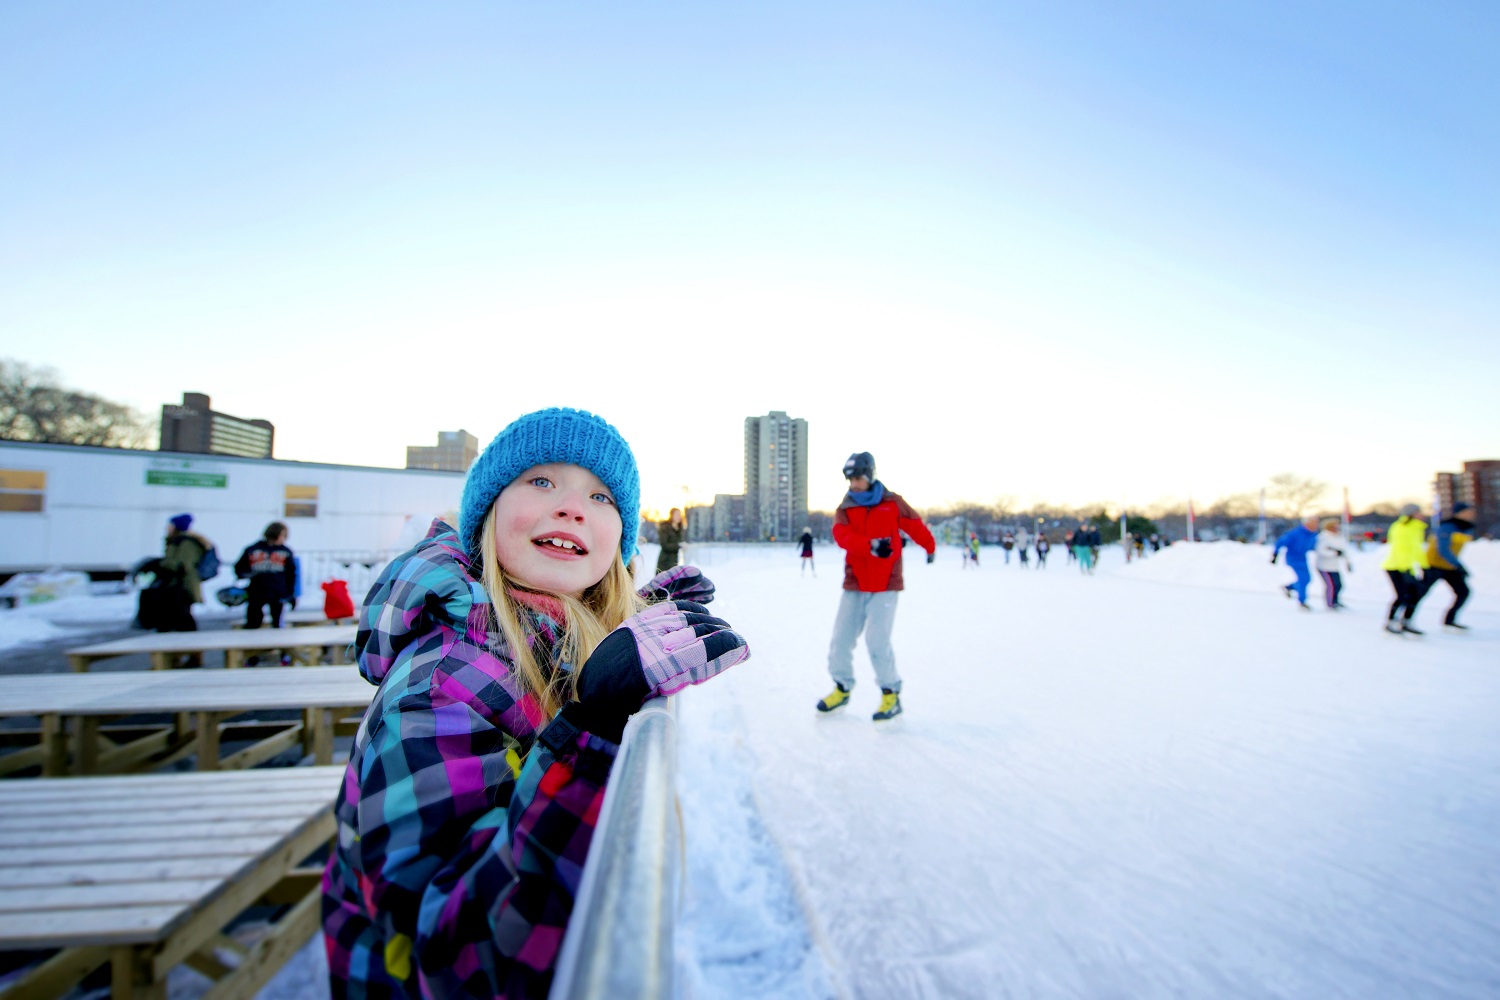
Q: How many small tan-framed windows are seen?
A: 2